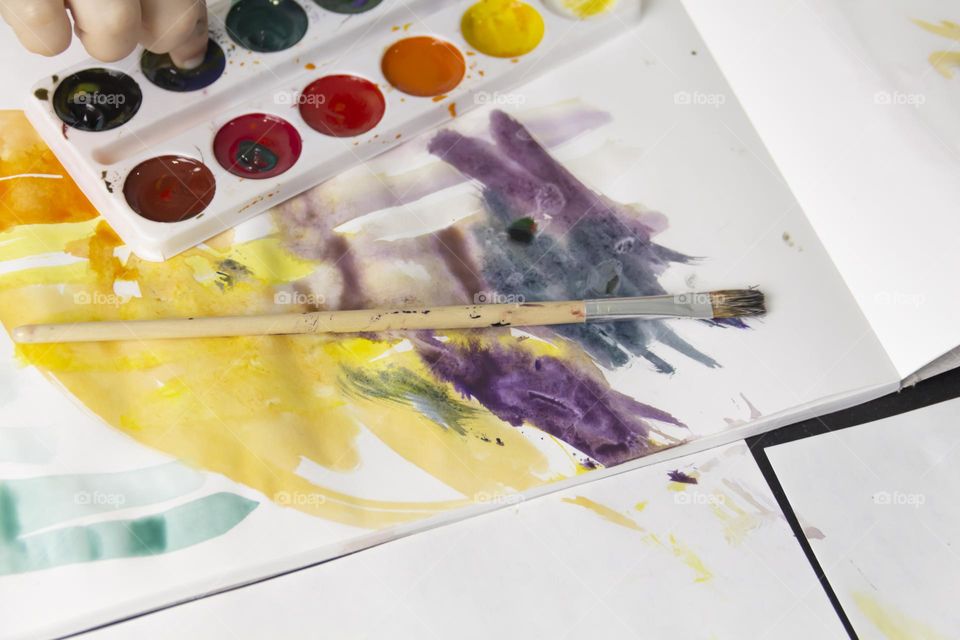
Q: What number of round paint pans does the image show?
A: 10